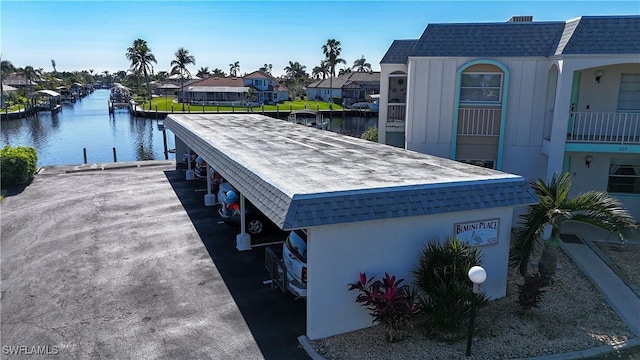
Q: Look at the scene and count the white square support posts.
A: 3